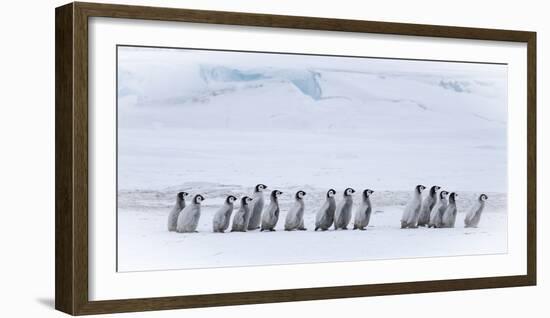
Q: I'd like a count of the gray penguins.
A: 15